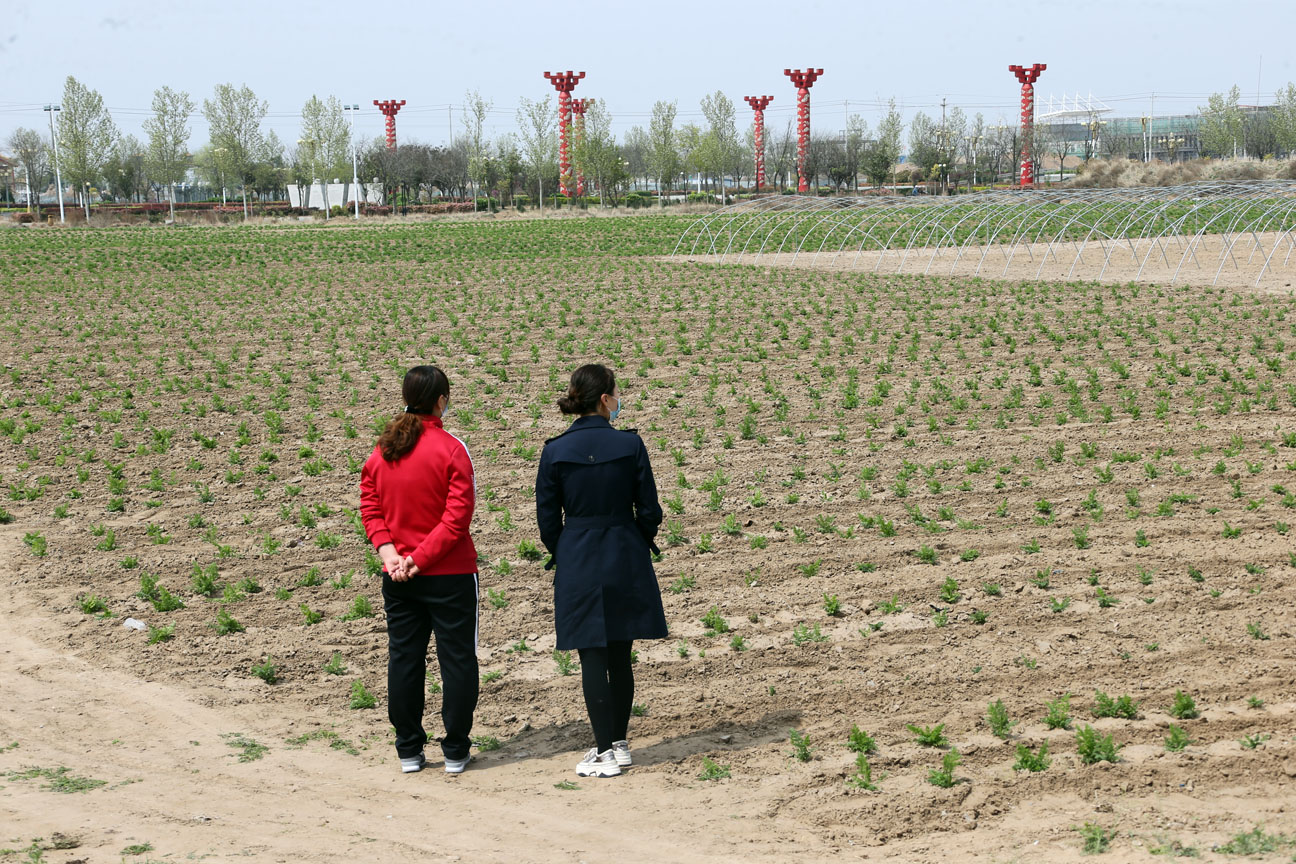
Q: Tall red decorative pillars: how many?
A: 6